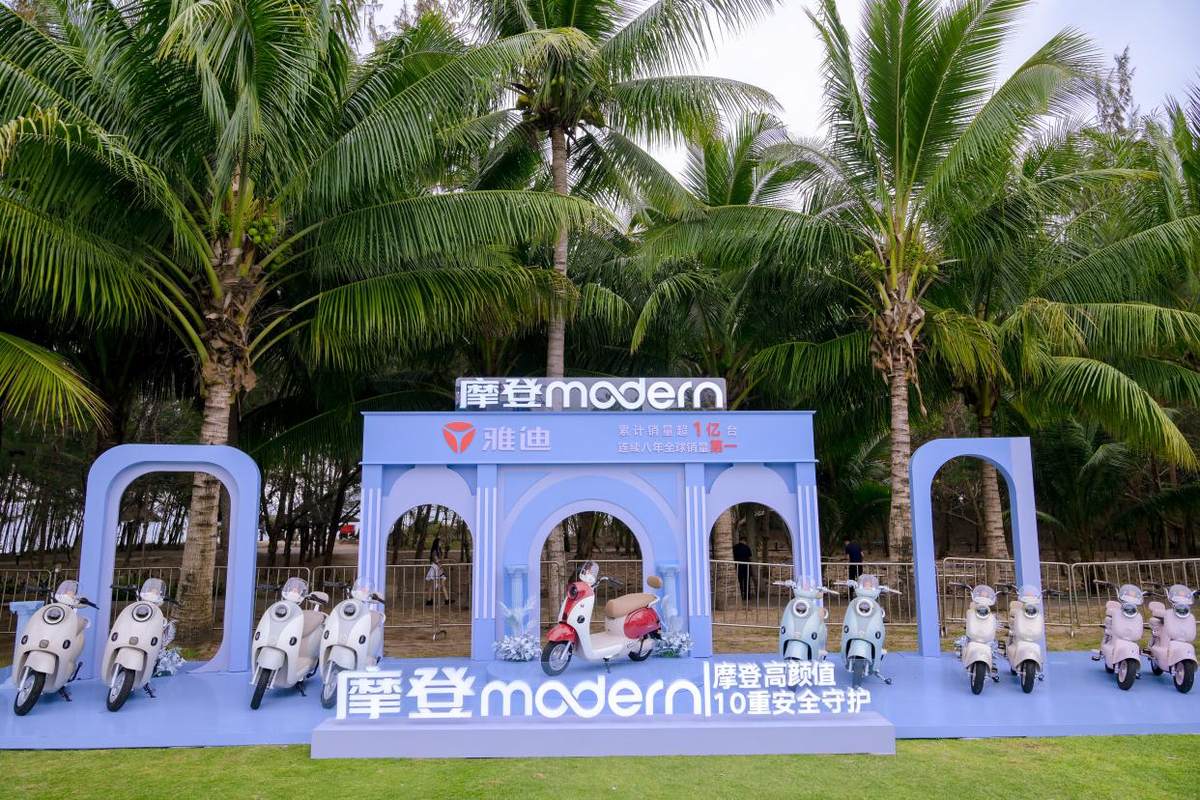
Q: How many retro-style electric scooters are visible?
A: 11